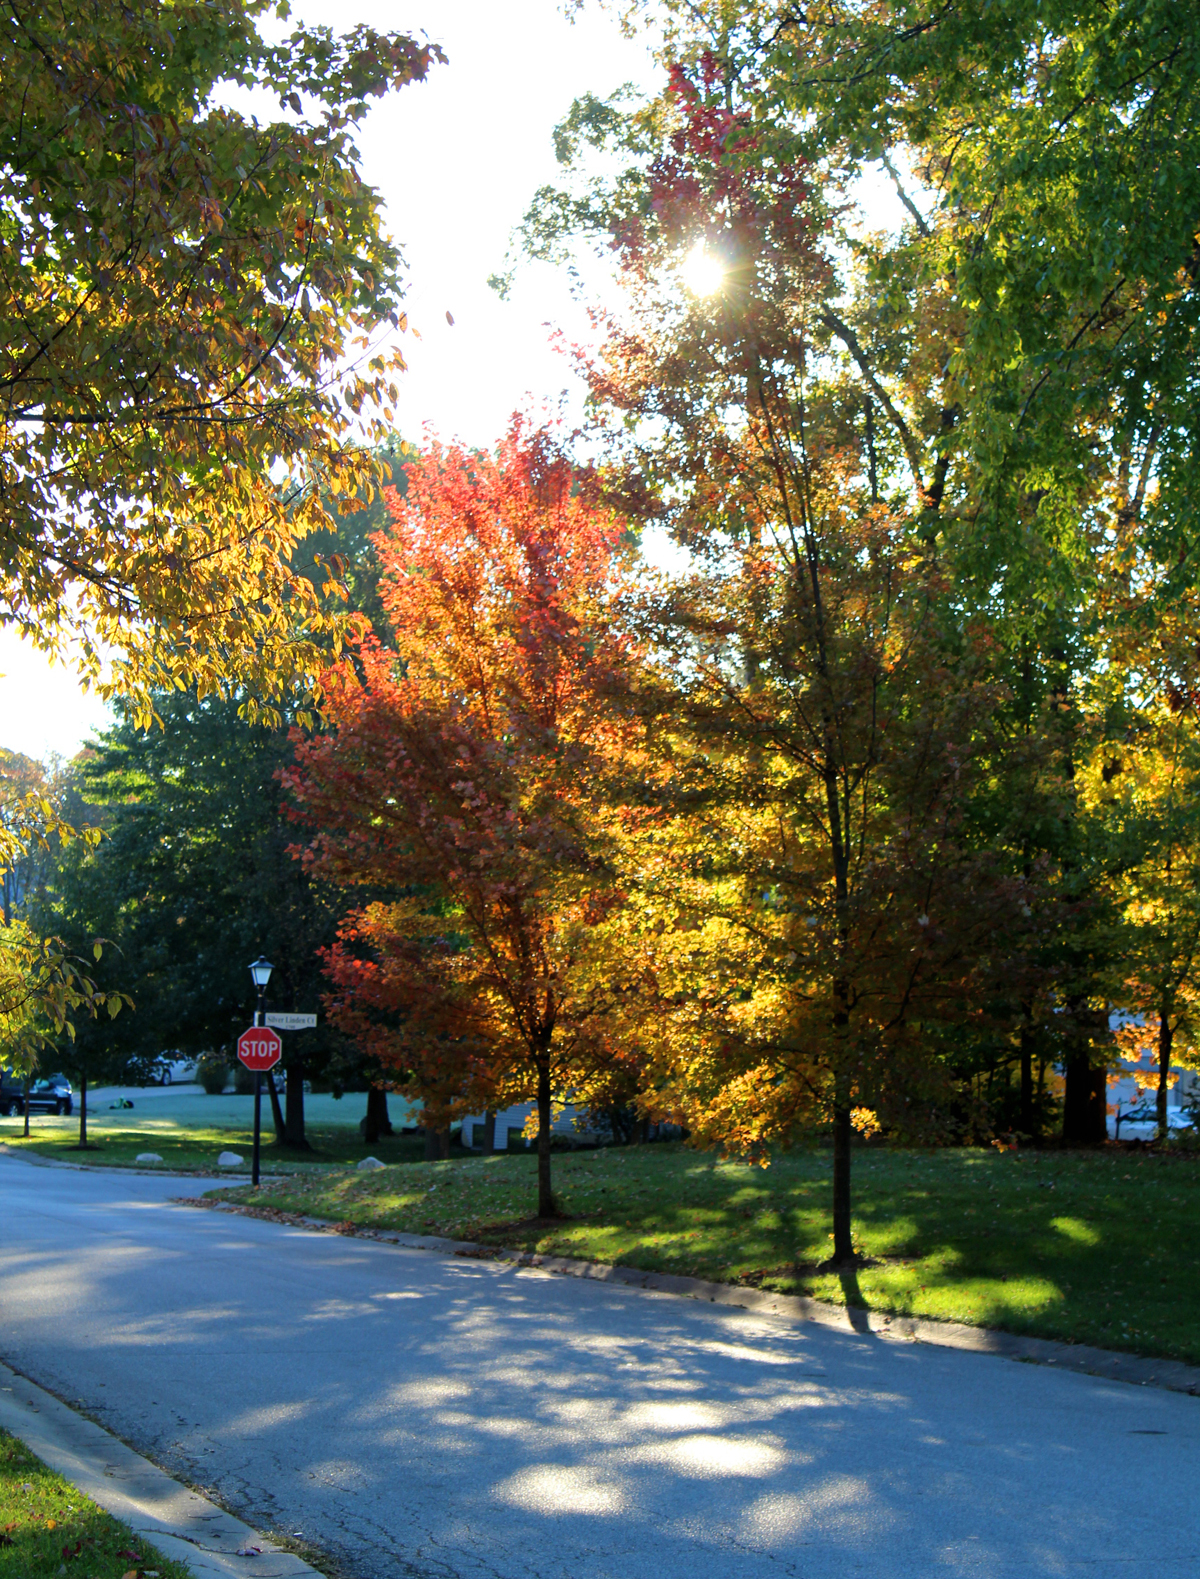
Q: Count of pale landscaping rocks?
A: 3